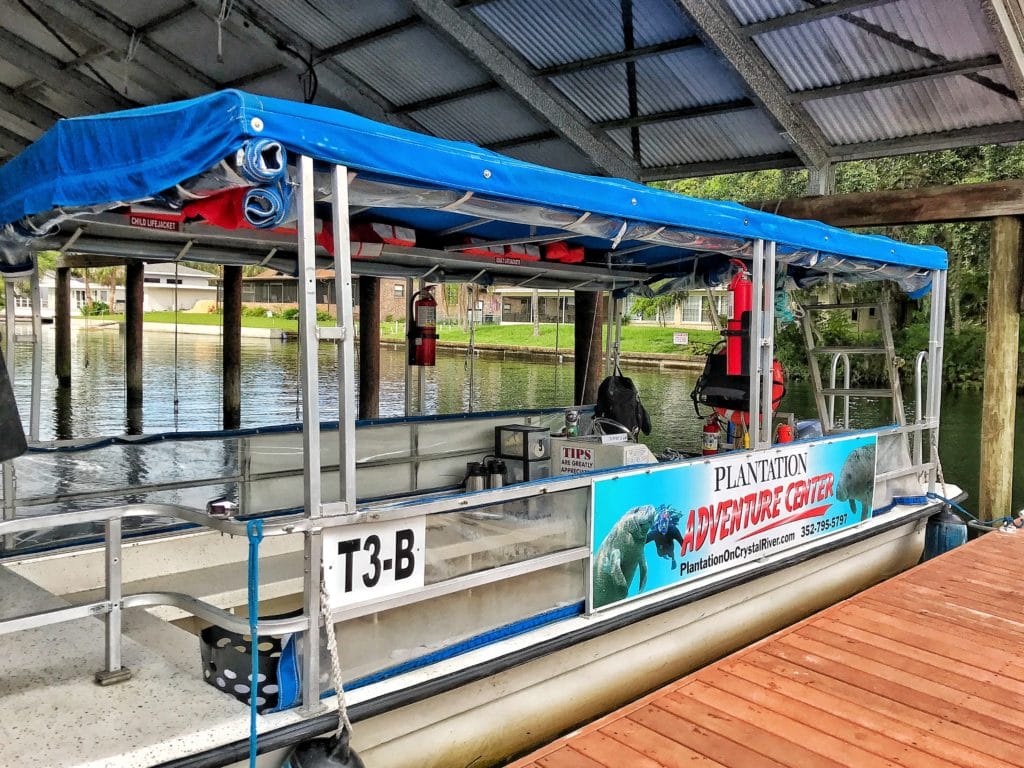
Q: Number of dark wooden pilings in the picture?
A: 5